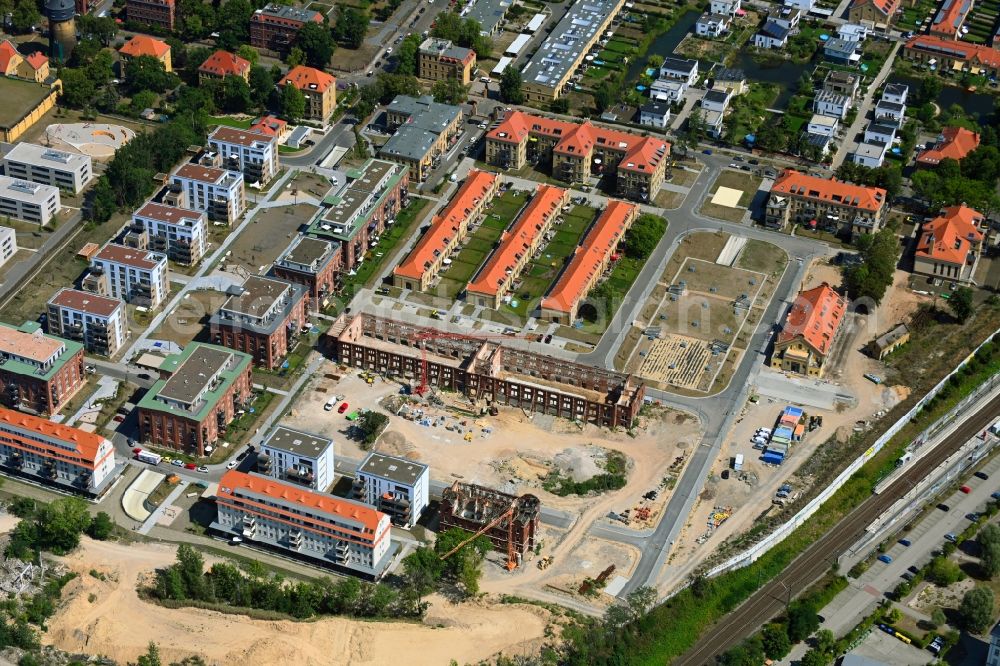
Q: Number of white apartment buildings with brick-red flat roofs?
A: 5